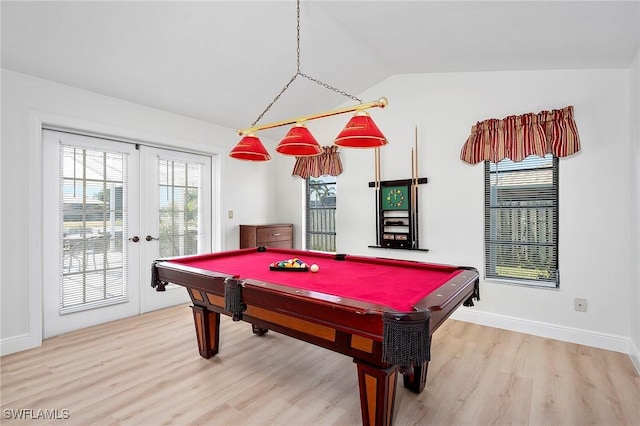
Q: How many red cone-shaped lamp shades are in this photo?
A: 3